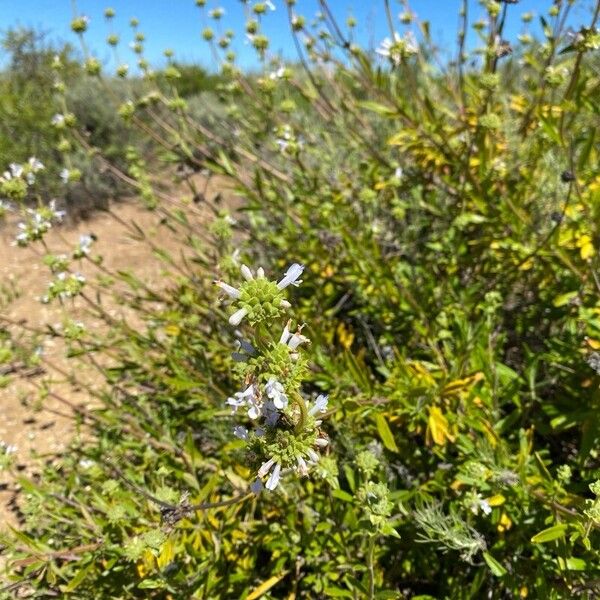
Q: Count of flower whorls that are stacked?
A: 3